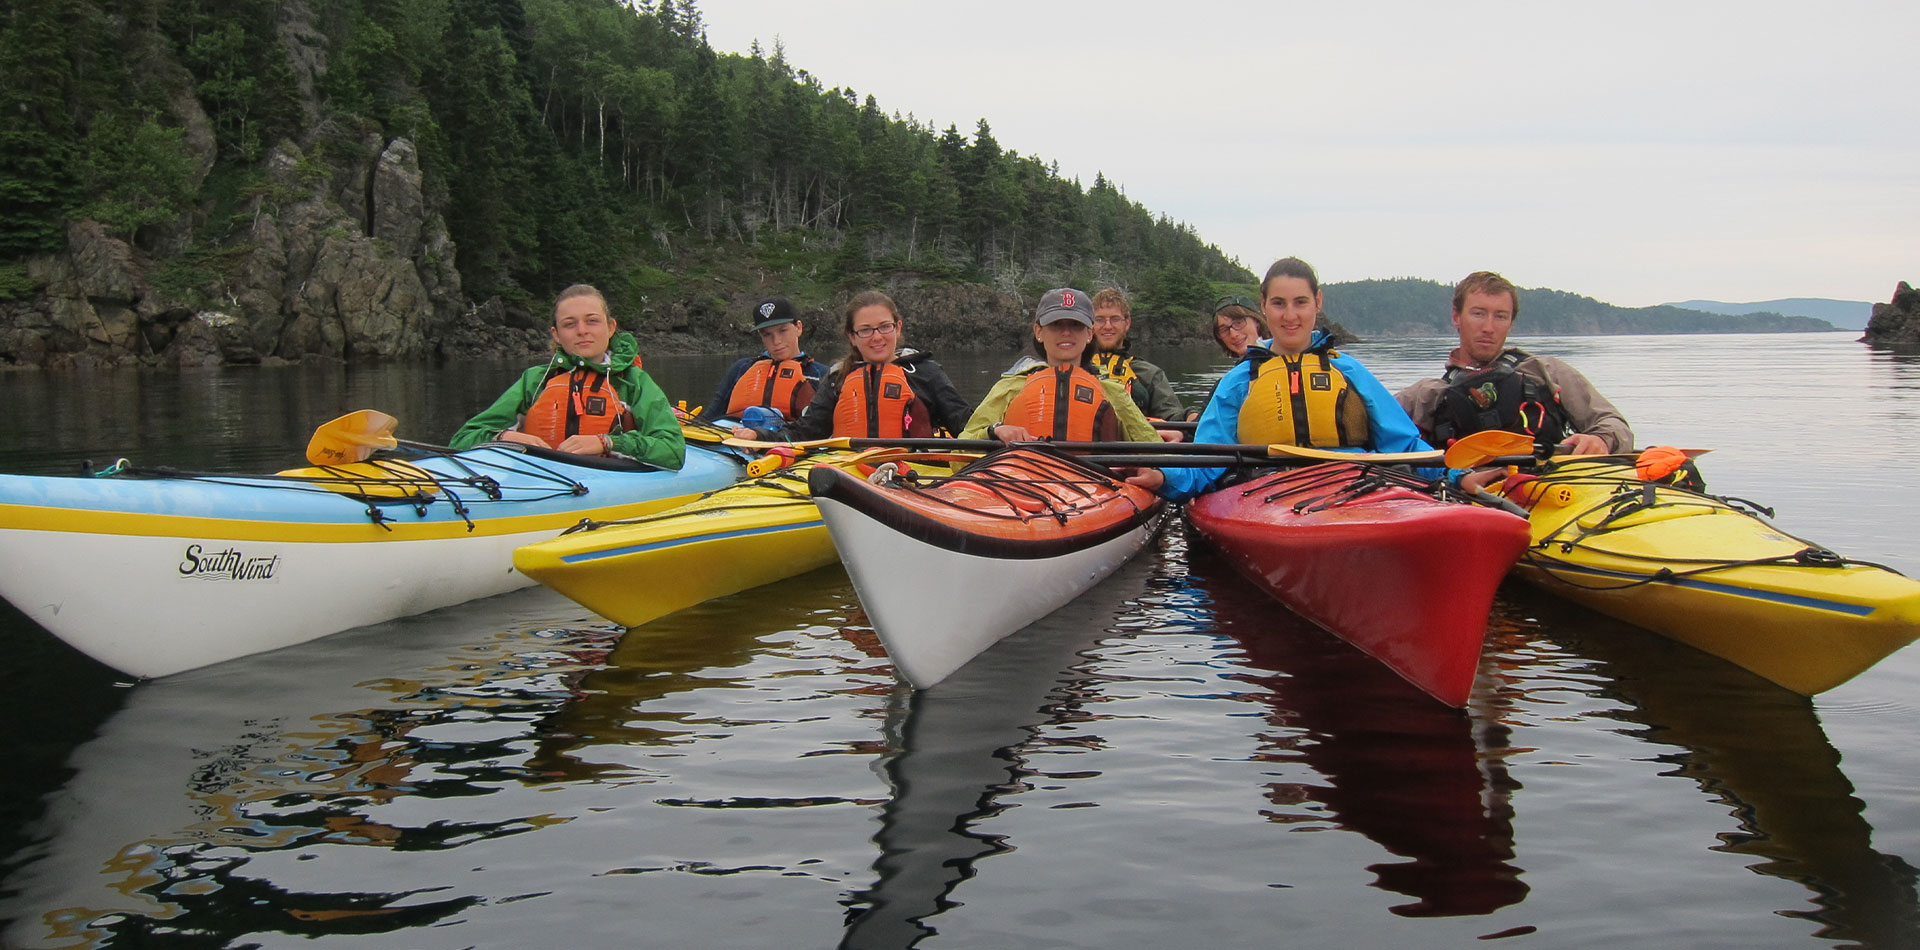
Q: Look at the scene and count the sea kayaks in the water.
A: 5